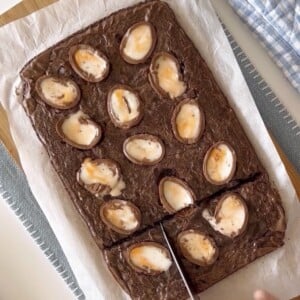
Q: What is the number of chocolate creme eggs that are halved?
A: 15